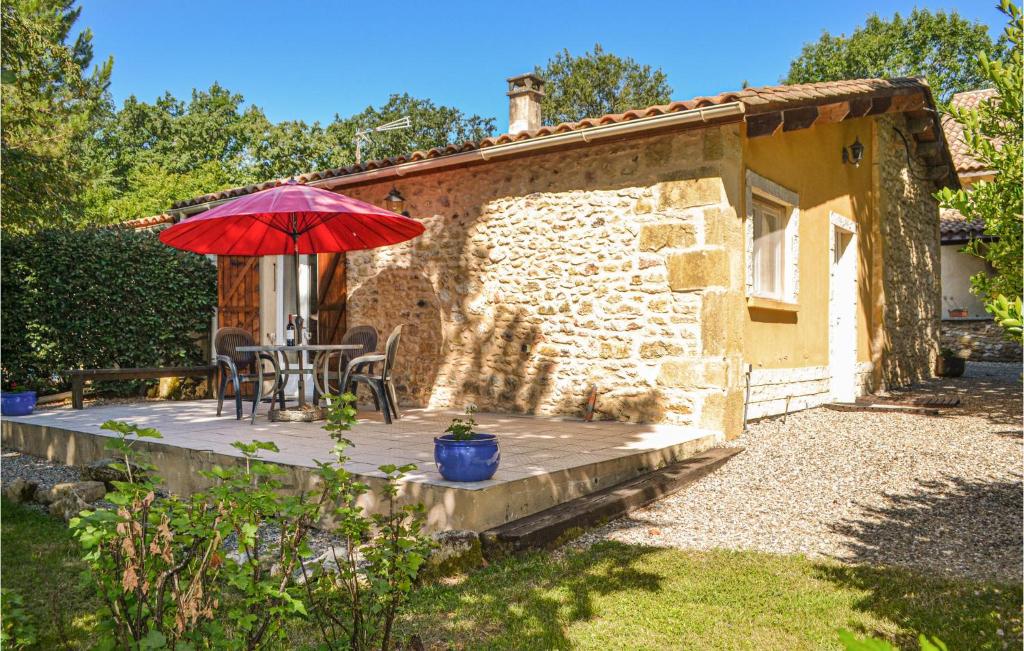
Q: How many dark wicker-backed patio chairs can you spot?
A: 3